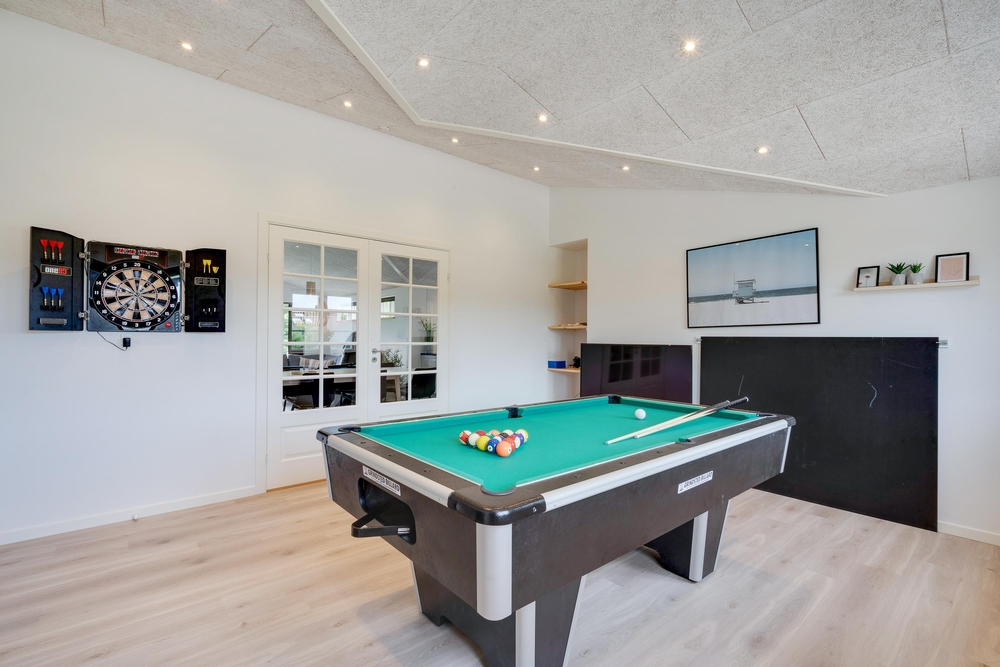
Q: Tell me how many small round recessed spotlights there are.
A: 9